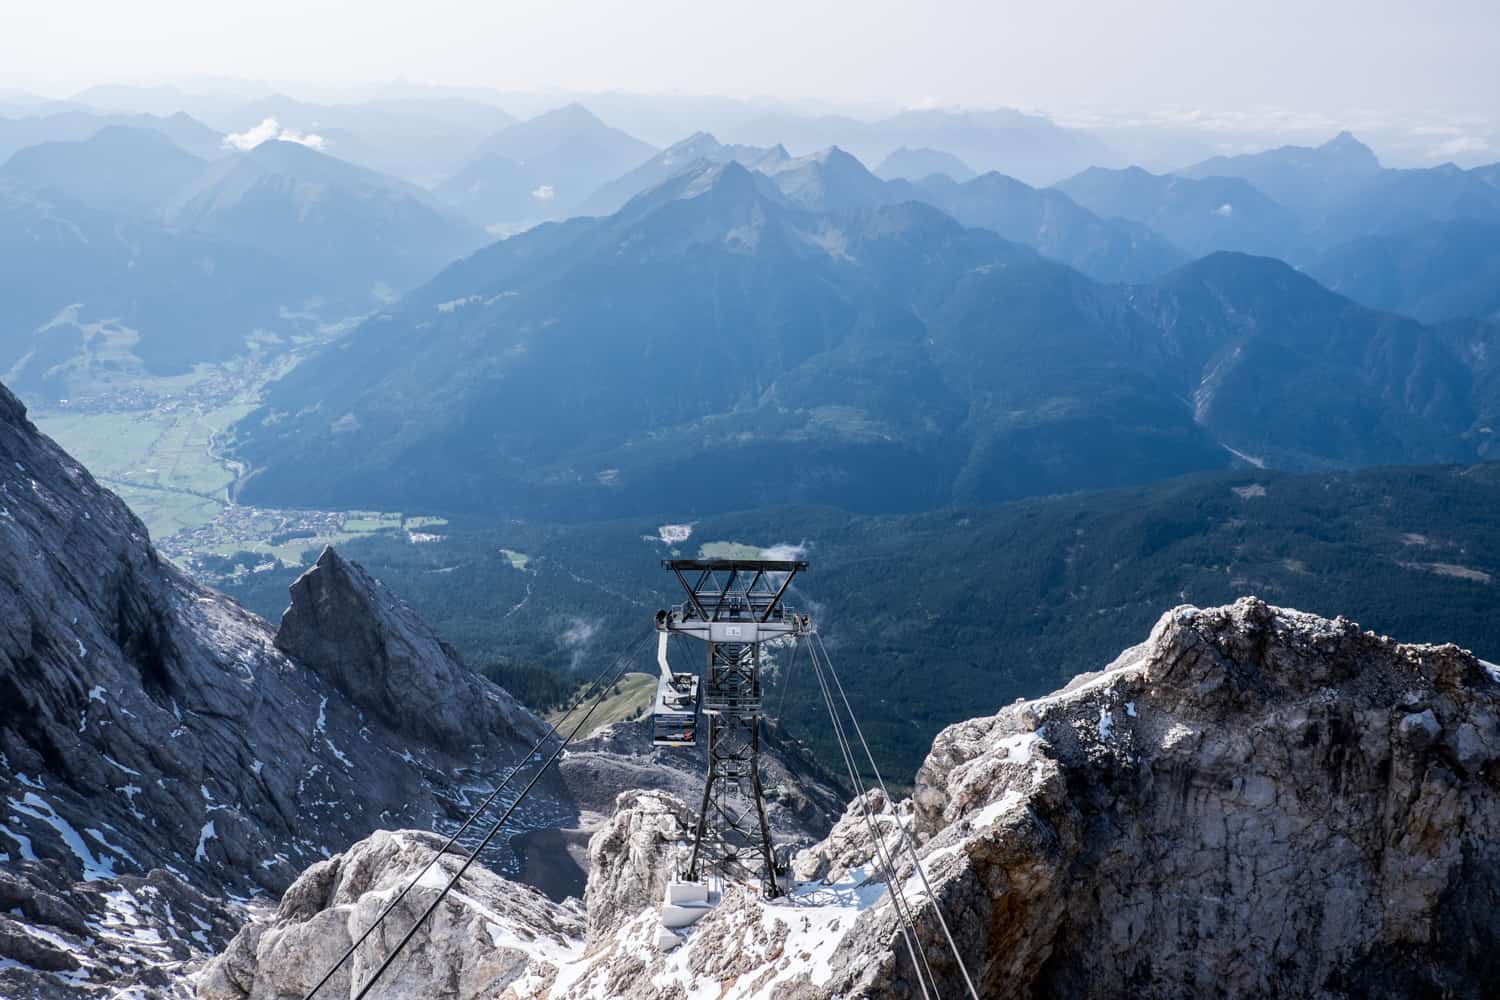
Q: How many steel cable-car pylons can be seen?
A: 1